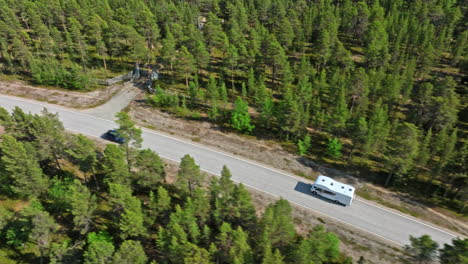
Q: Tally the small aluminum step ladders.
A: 0